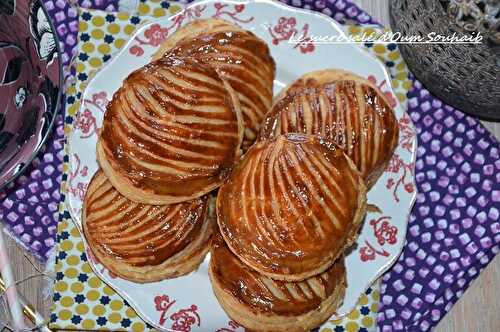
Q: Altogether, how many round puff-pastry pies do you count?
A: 6